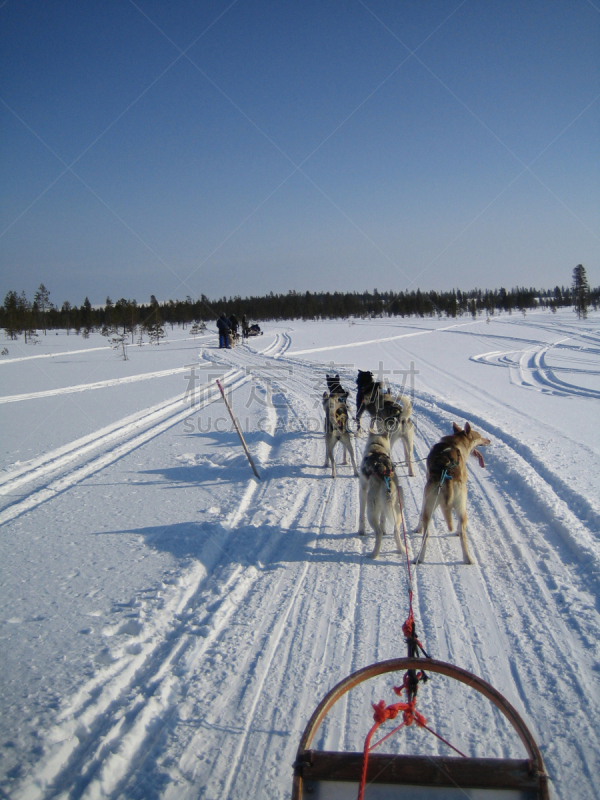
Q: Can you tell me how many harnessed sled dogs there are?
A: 6